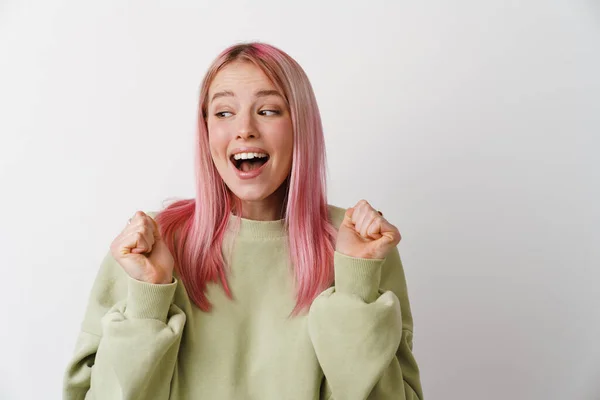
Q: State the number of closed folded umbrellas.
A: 0